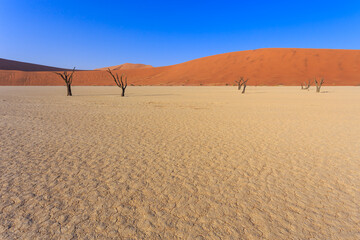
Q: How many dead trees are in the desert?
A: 6